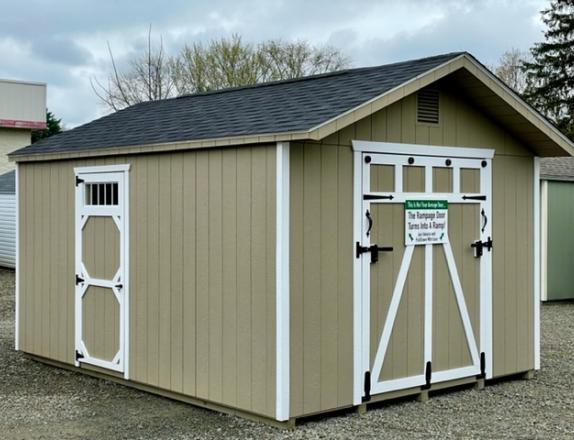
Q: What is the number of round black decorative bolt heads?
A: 4